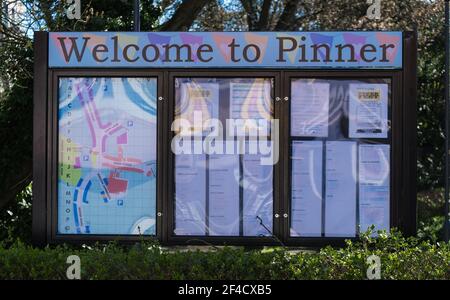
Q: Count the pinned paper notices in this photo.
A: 10